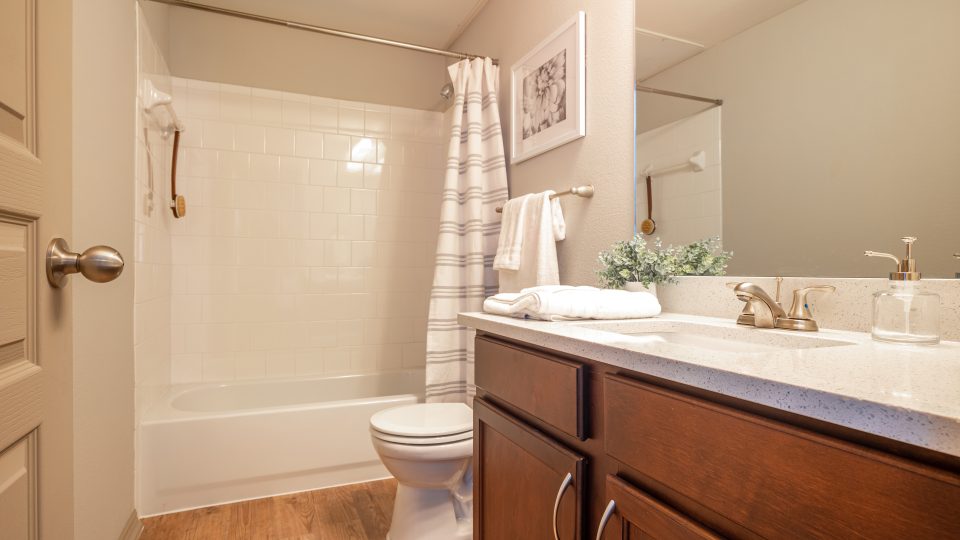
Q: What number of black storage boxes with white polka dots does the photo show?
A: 0